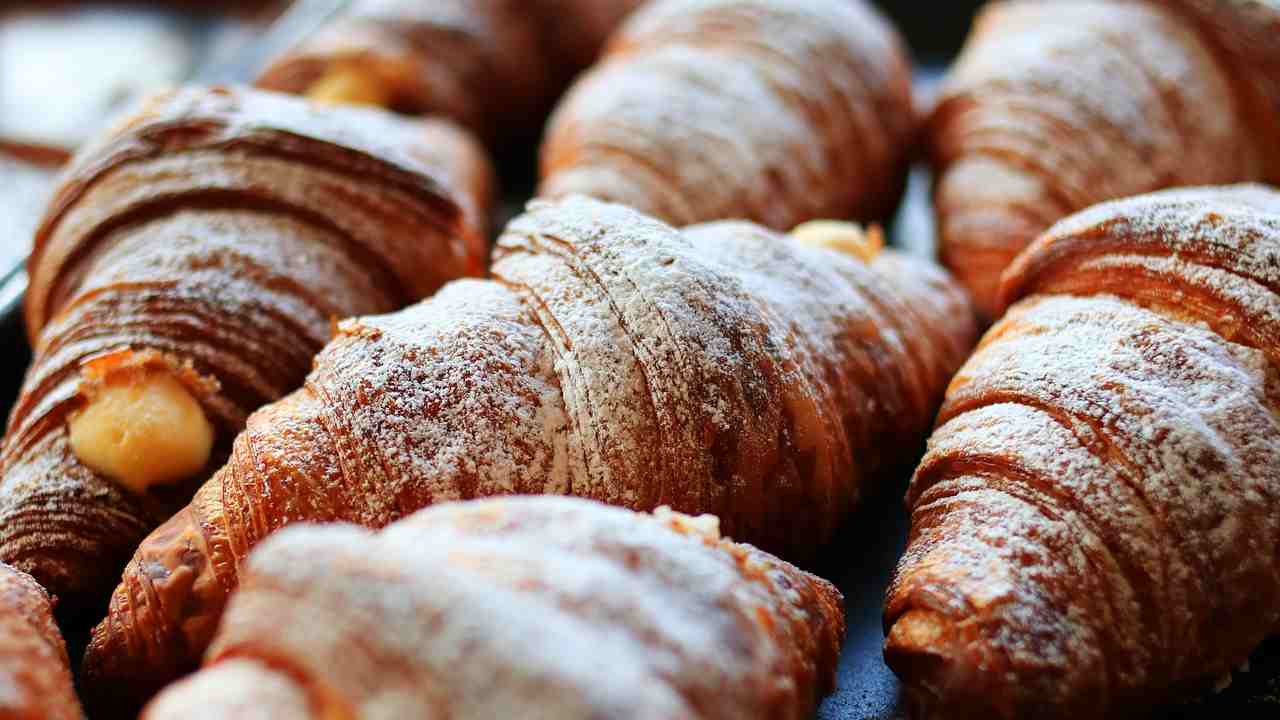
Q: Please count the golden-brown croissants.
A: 8